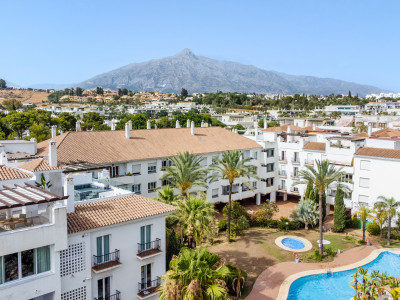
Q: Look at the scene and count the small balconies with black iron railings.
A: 4